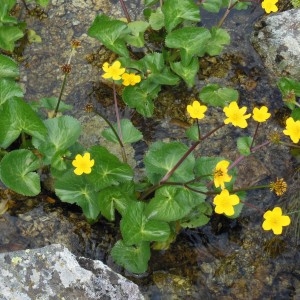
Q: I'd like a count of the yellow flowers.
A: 11